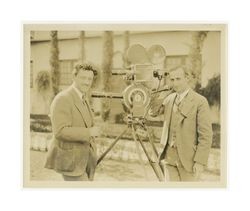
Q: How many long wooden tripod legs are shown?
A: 3